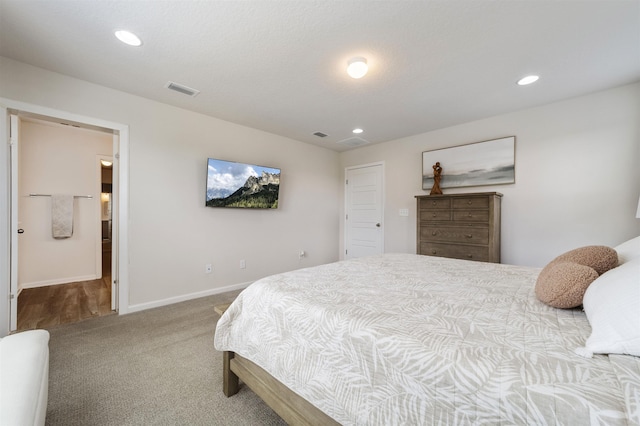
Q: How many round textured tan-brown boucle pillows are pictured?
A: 2